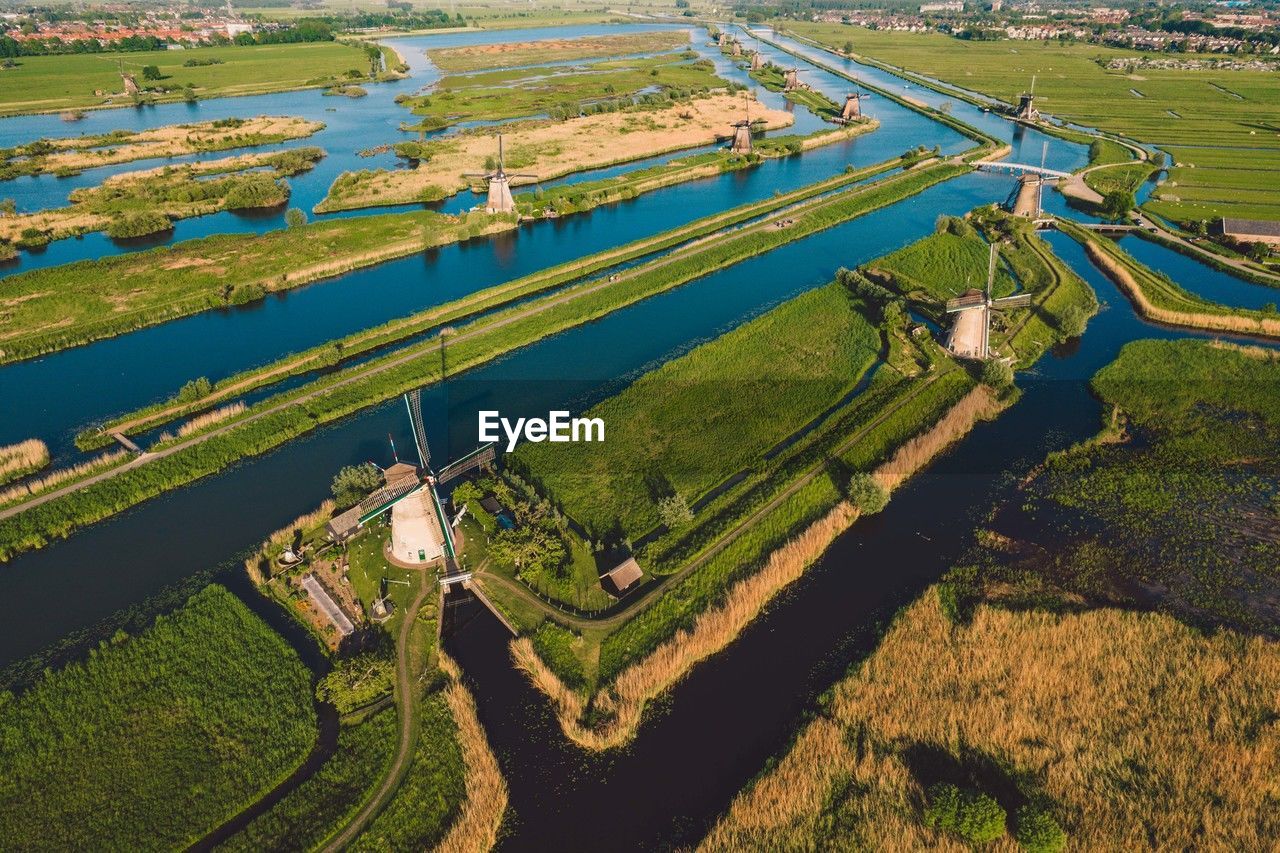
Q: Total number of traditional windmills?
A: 12